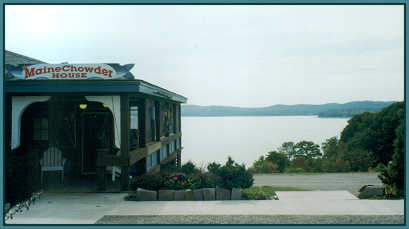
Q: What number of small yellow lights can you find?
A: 2